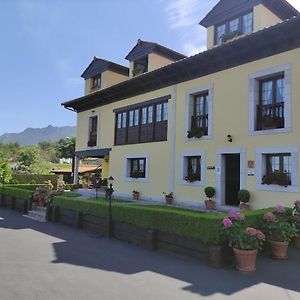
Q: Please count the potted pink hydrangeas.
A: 3